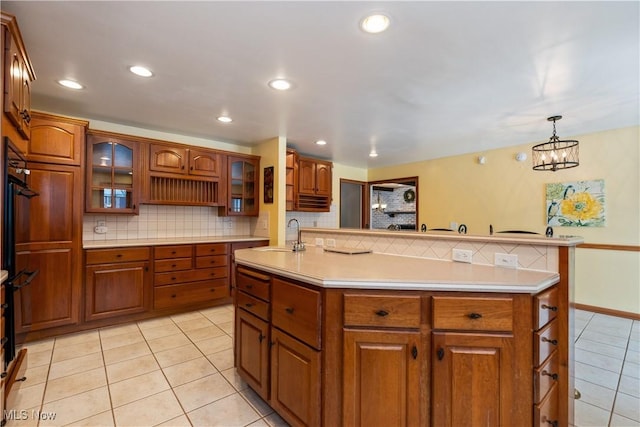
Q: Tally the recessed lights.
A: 7